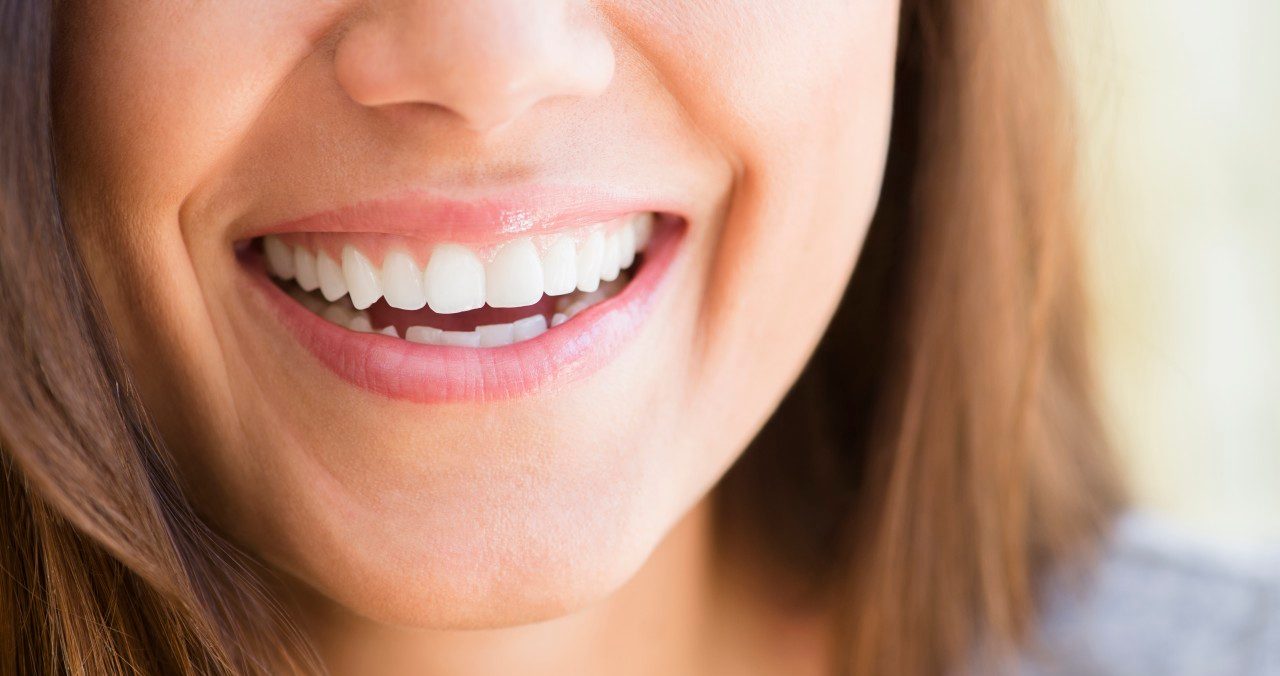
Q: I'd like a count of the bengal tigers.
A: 0